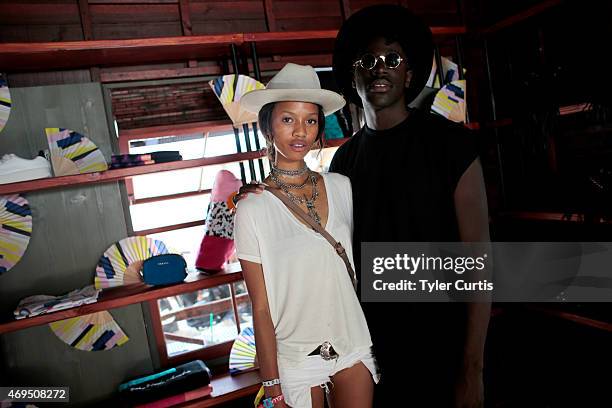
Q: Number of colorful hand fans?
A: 9